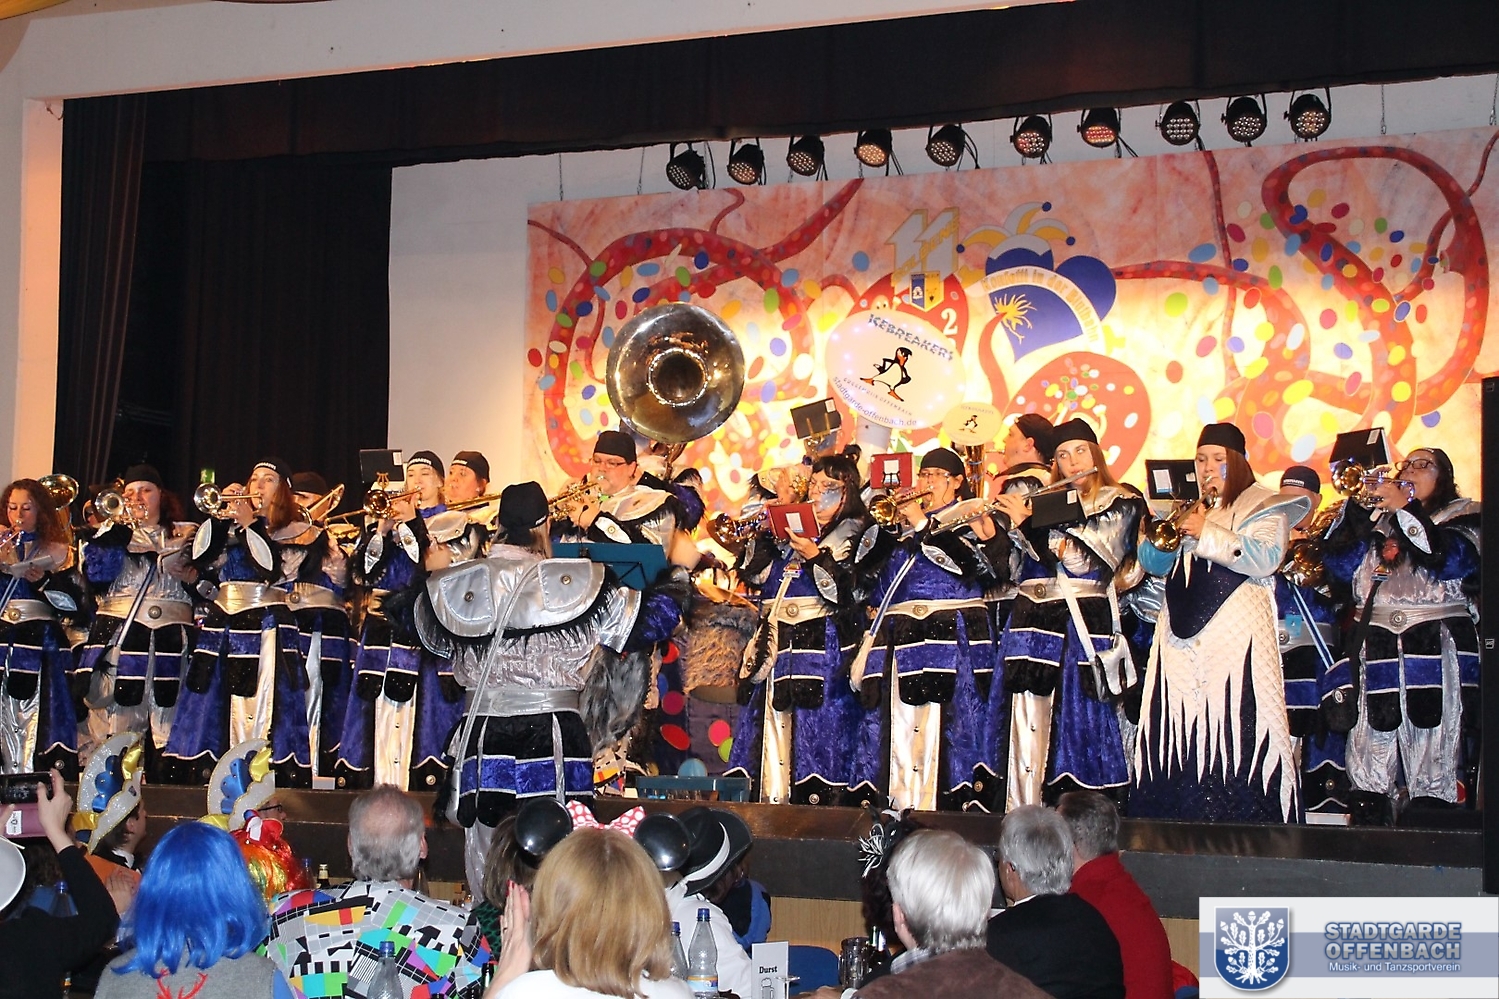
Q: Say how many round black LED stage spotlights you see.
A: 10